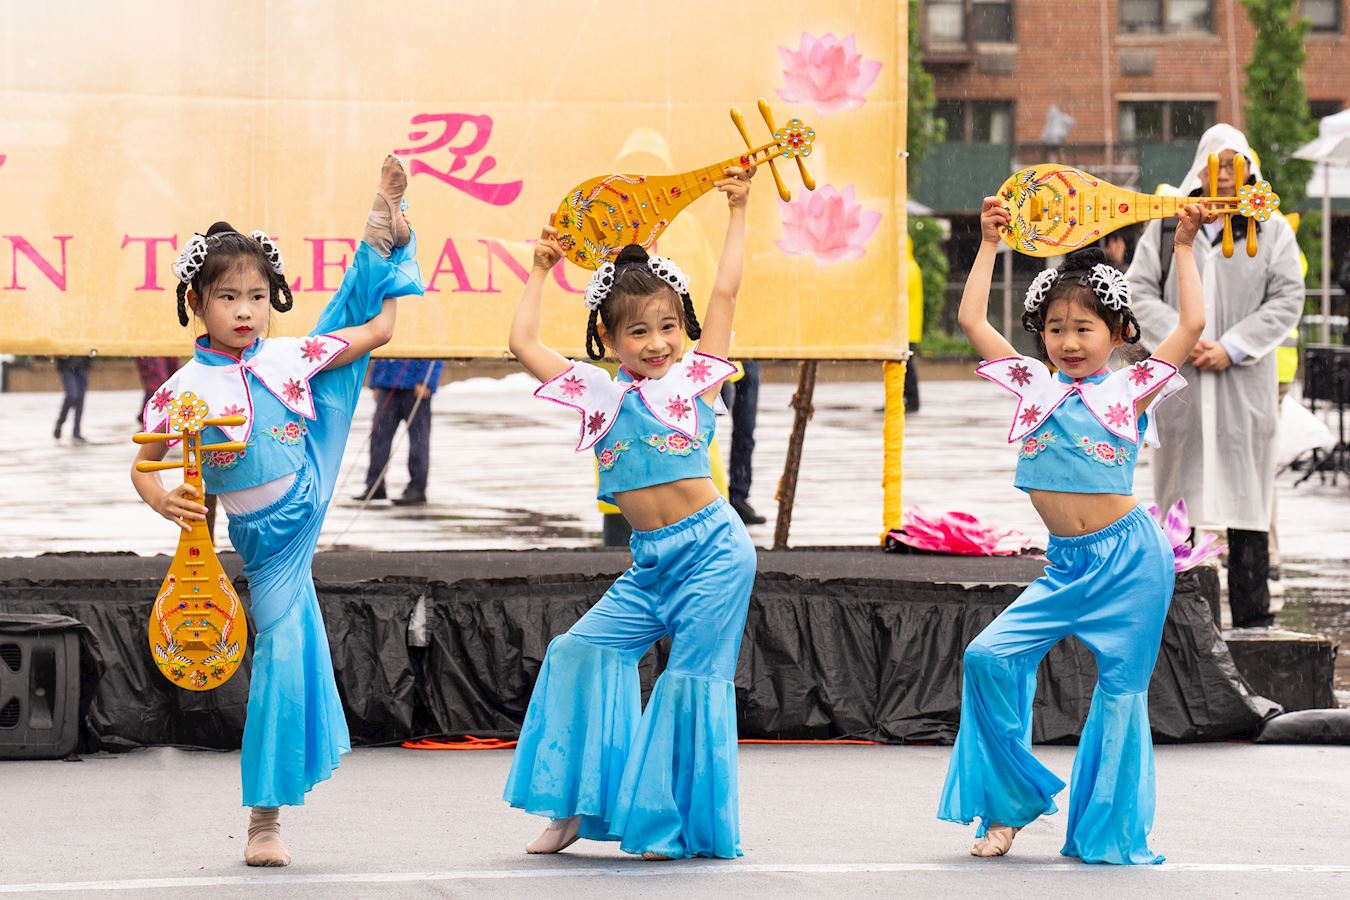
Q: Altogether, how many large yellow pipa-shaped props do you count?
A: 3